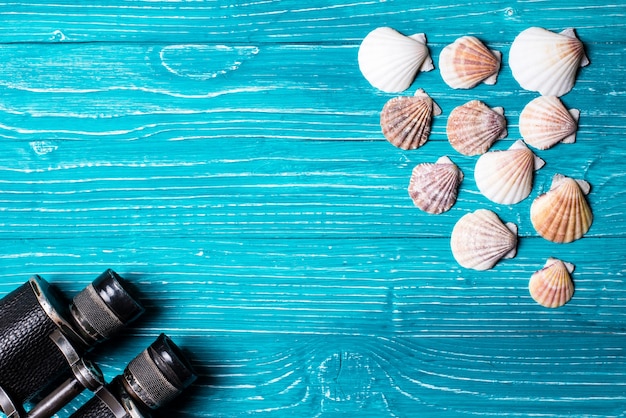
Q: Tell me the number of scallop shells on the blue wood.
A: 11